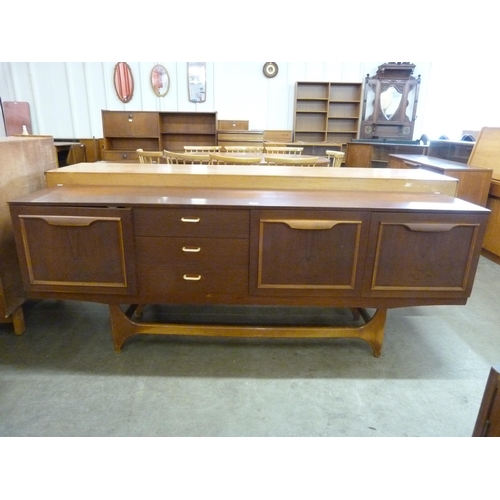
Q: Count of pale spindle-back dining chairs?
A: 8